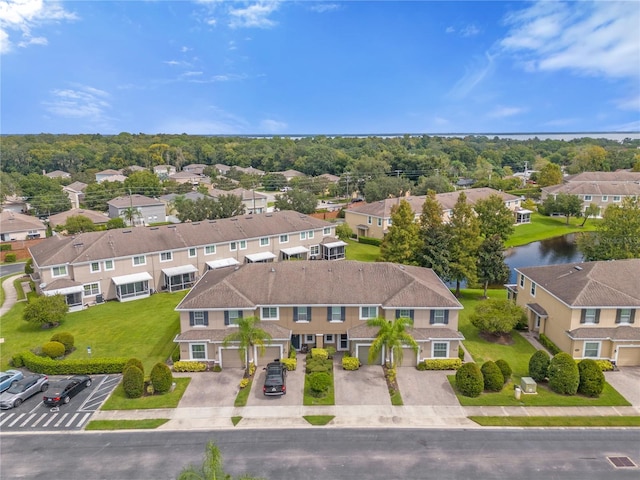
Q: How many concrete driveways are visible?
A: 5